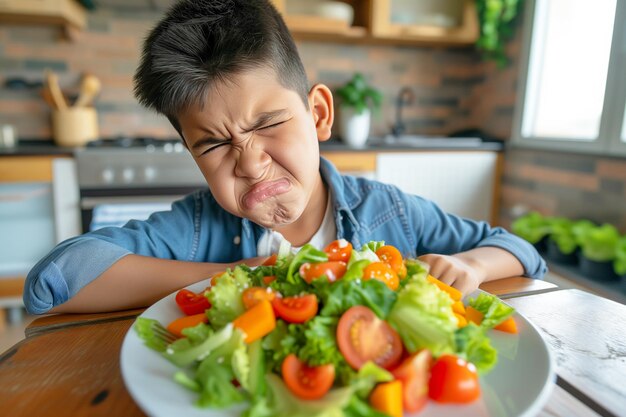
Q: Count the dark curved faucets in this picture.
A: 1